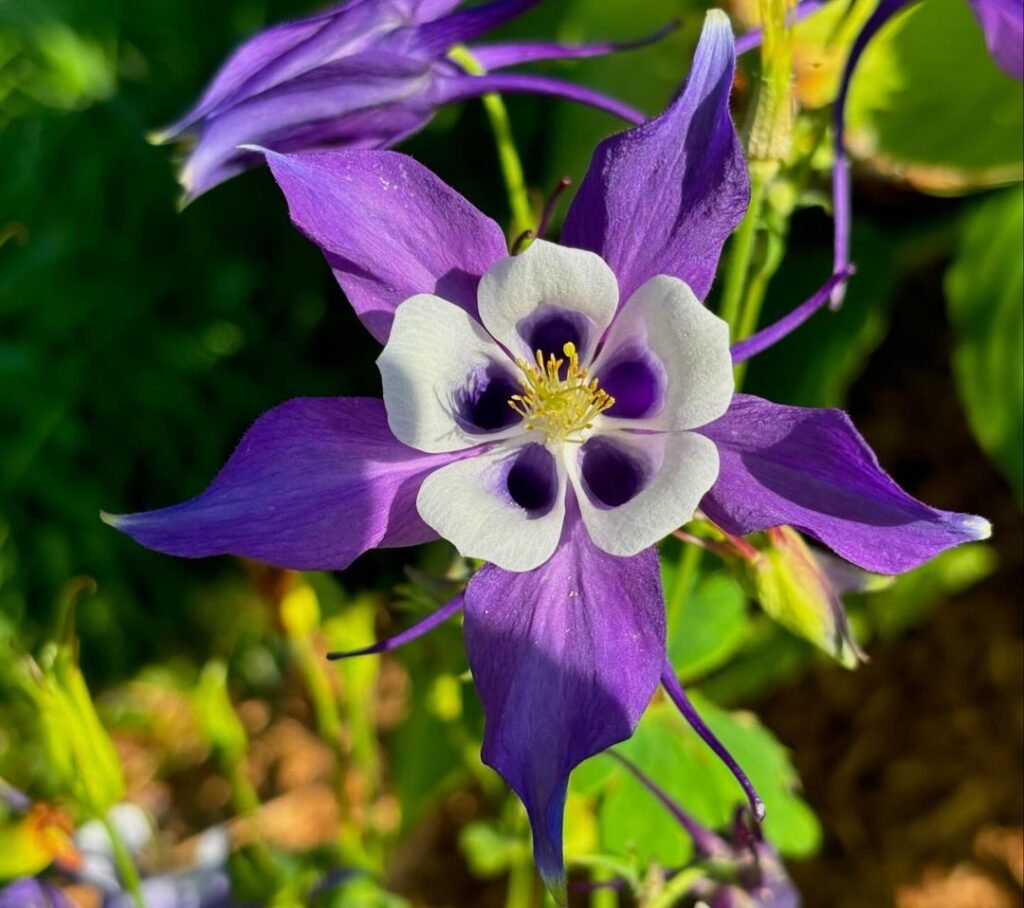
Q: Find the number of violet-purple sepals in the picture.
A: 5